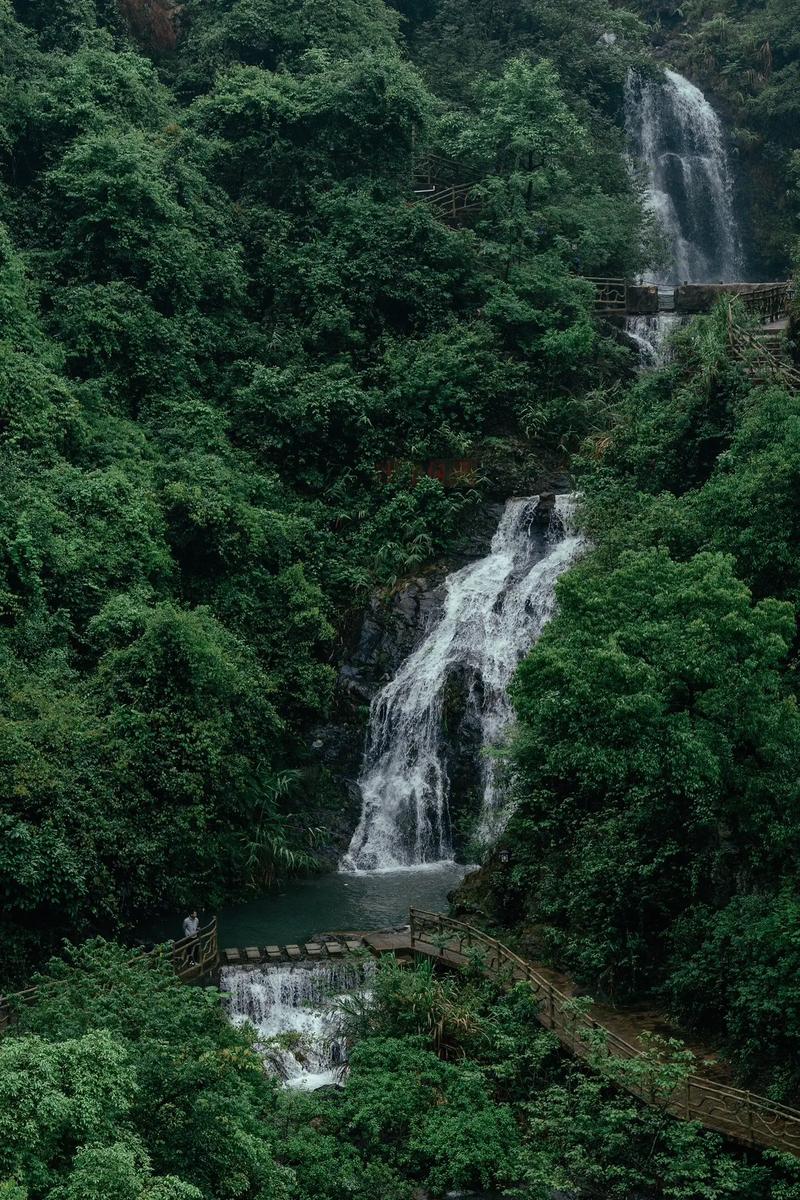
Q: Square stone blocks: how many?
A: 7